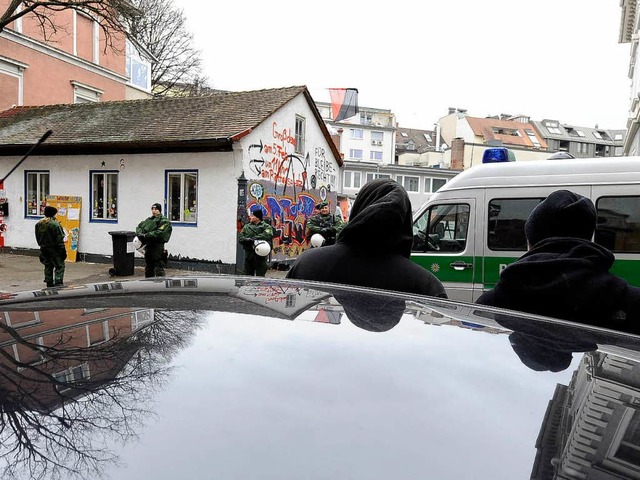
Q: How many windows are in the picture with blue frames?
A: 3